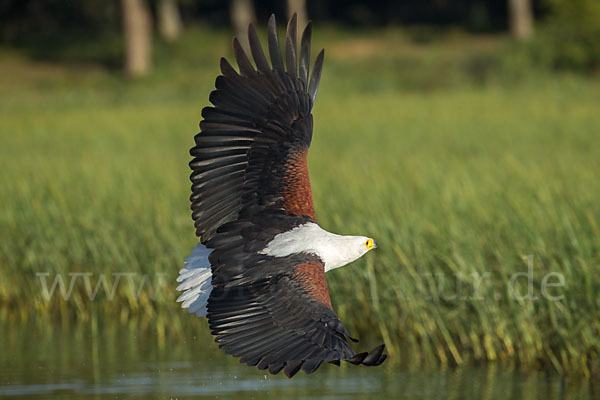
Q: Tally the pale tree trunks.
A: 5